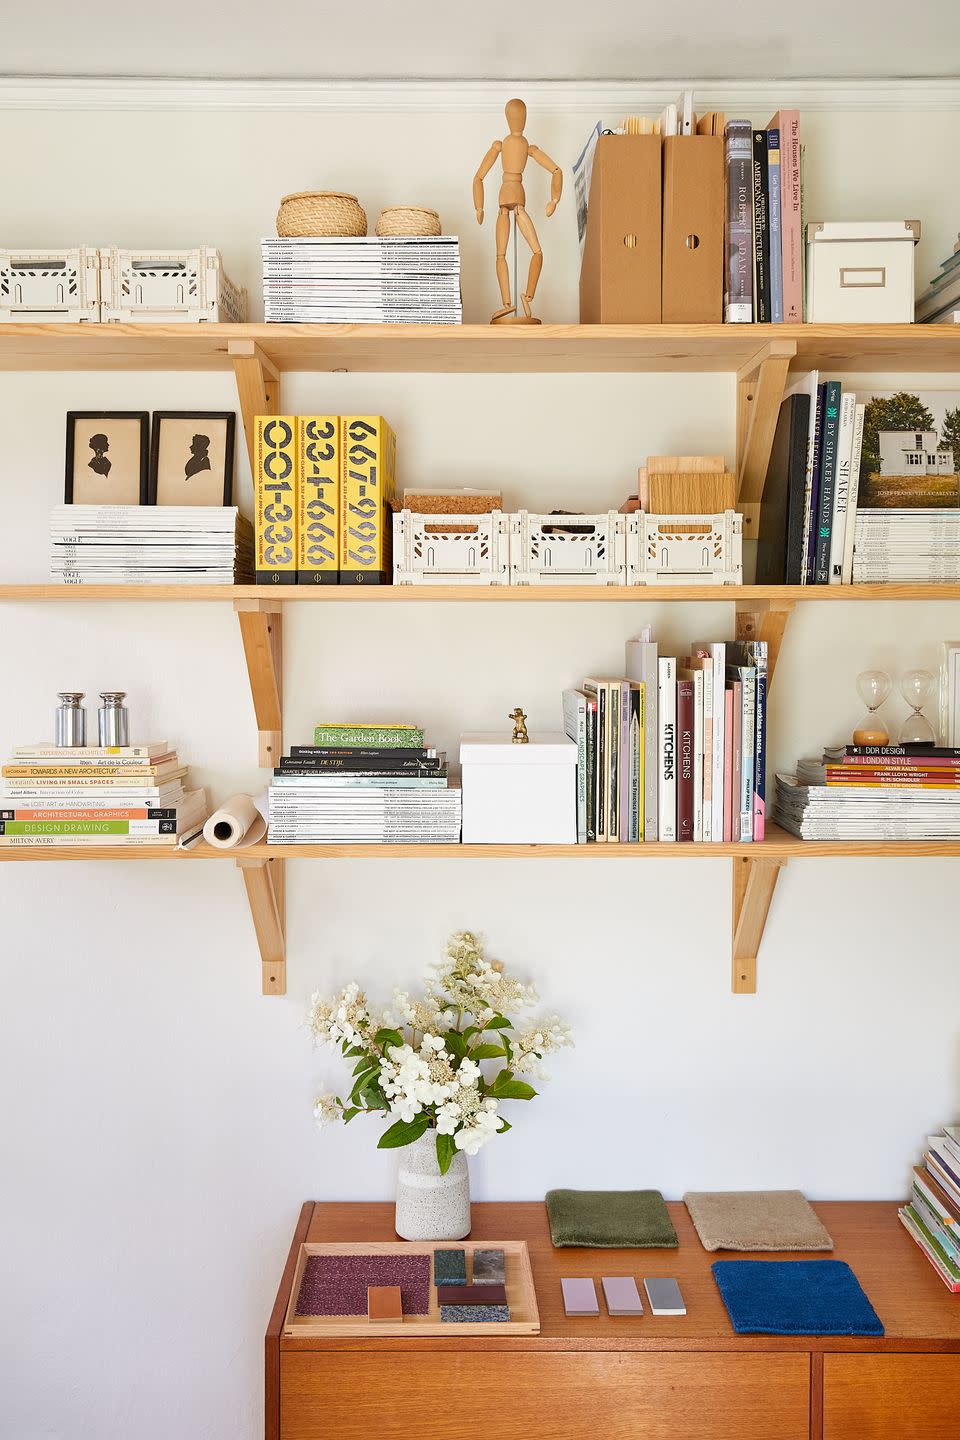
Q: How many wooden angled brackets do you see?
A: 6